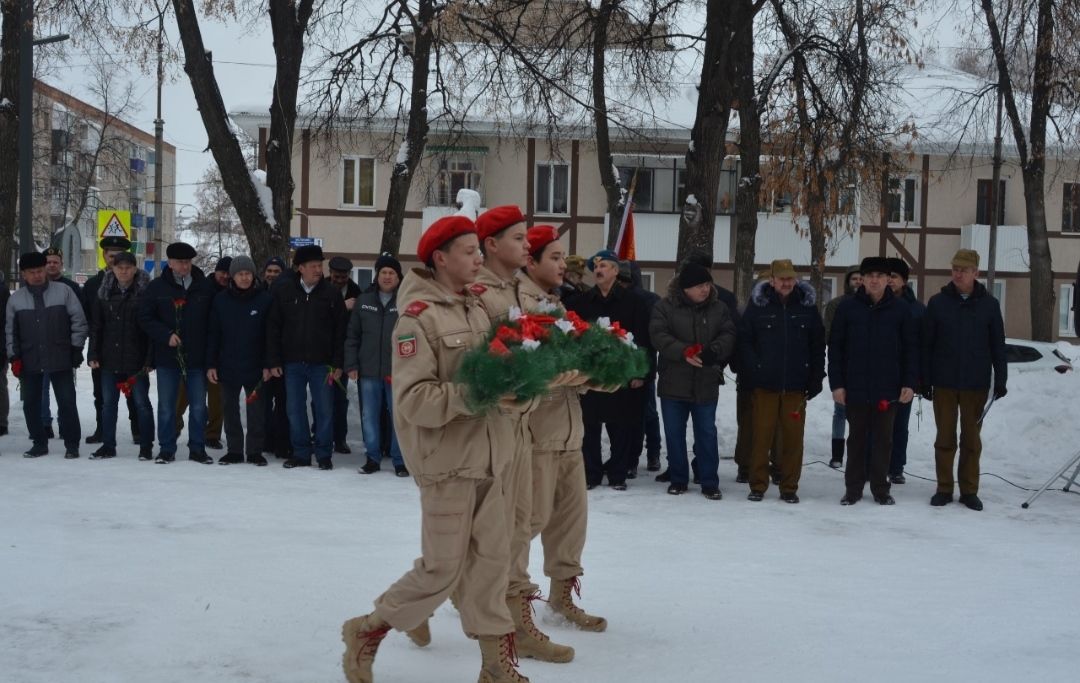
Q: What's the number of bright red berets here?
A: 3